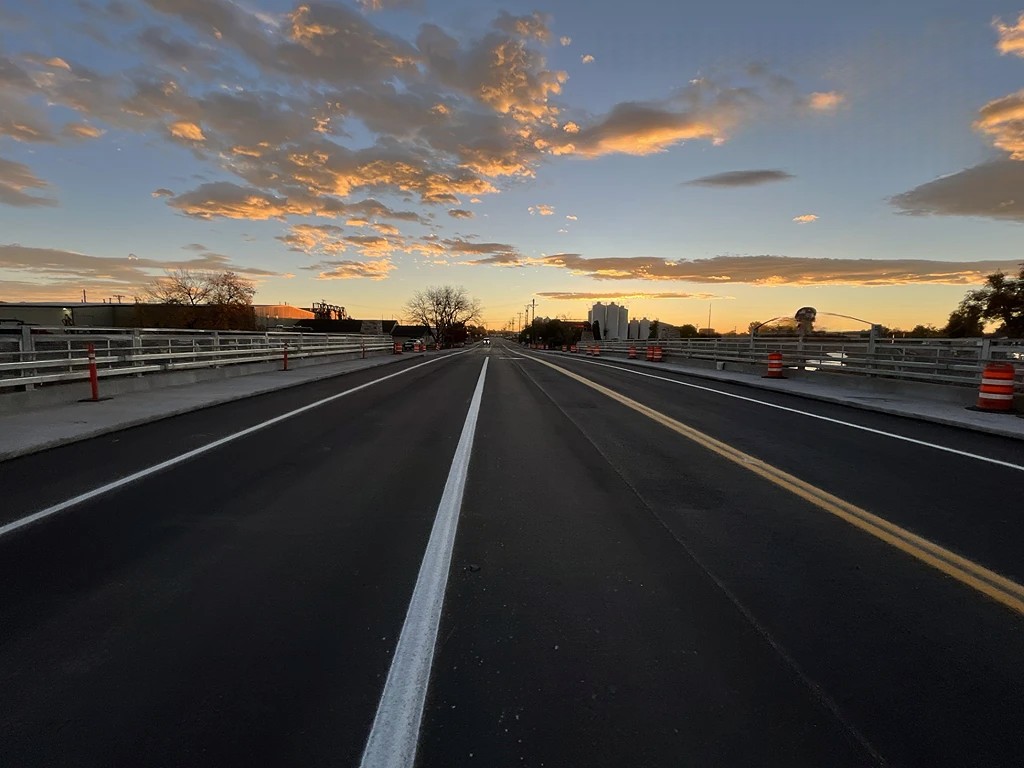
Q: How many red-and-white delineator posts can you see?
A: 3